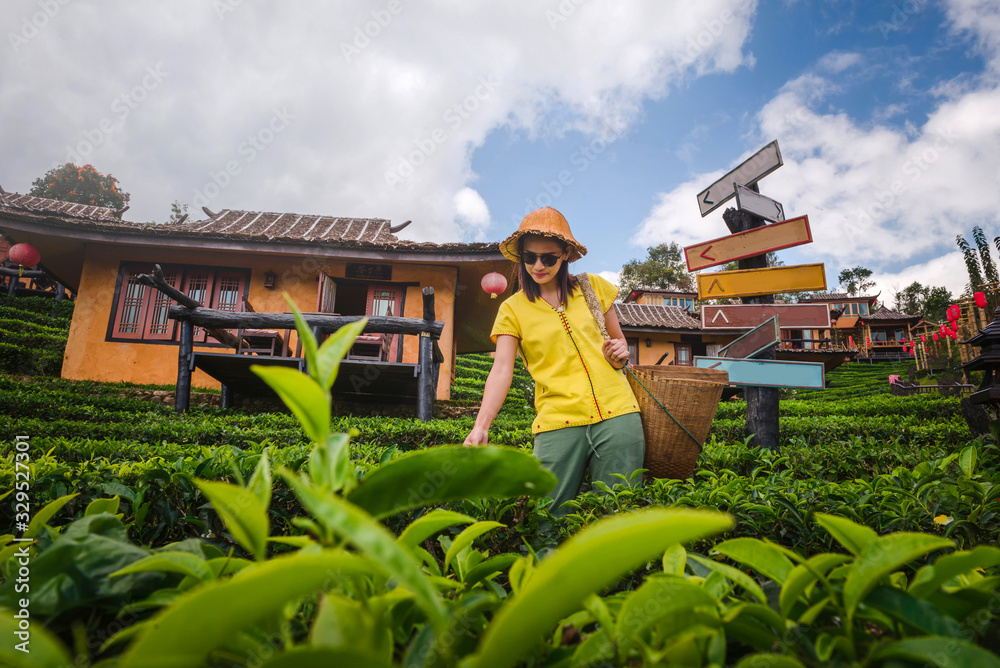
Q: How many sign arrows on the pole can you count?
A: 7